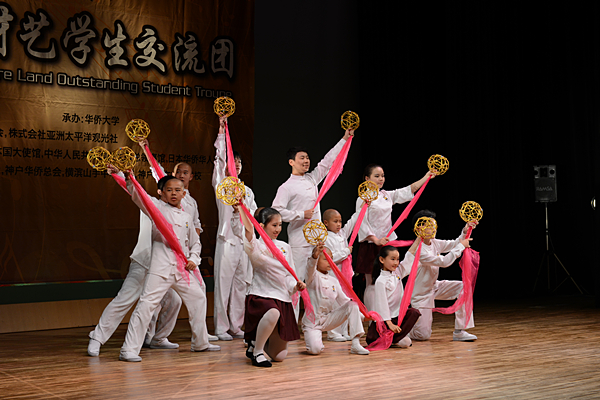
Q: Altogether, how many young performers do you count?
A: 11